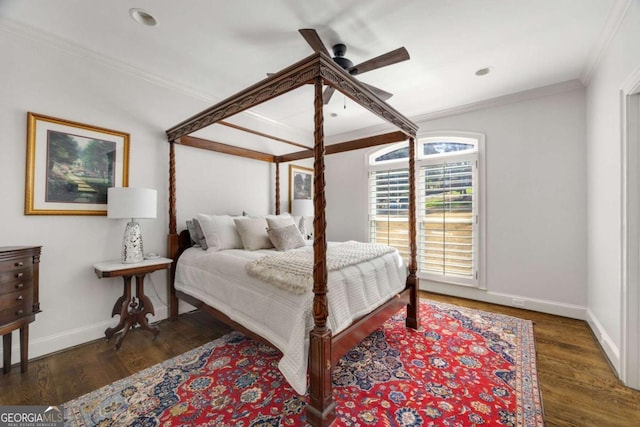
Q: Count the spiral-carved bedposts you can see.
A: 4